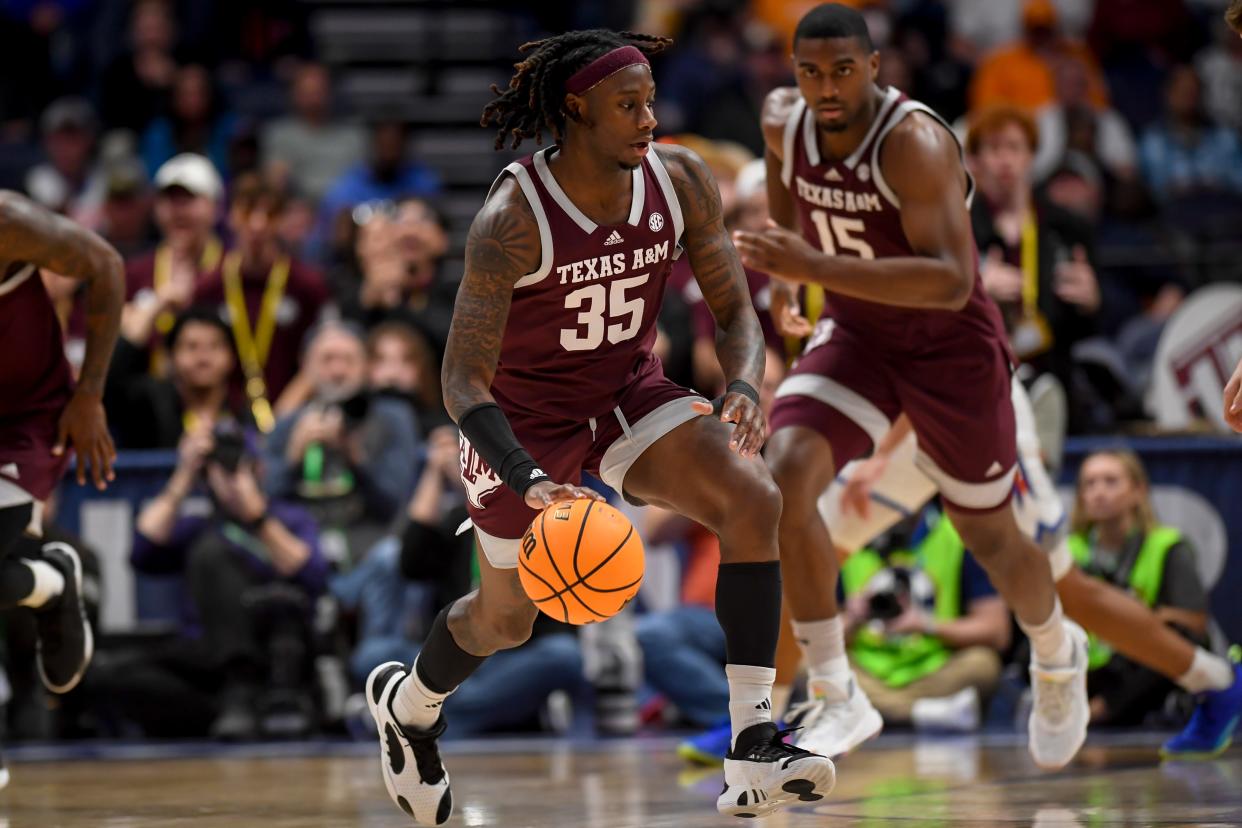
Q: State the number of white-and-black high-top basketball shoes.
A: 2